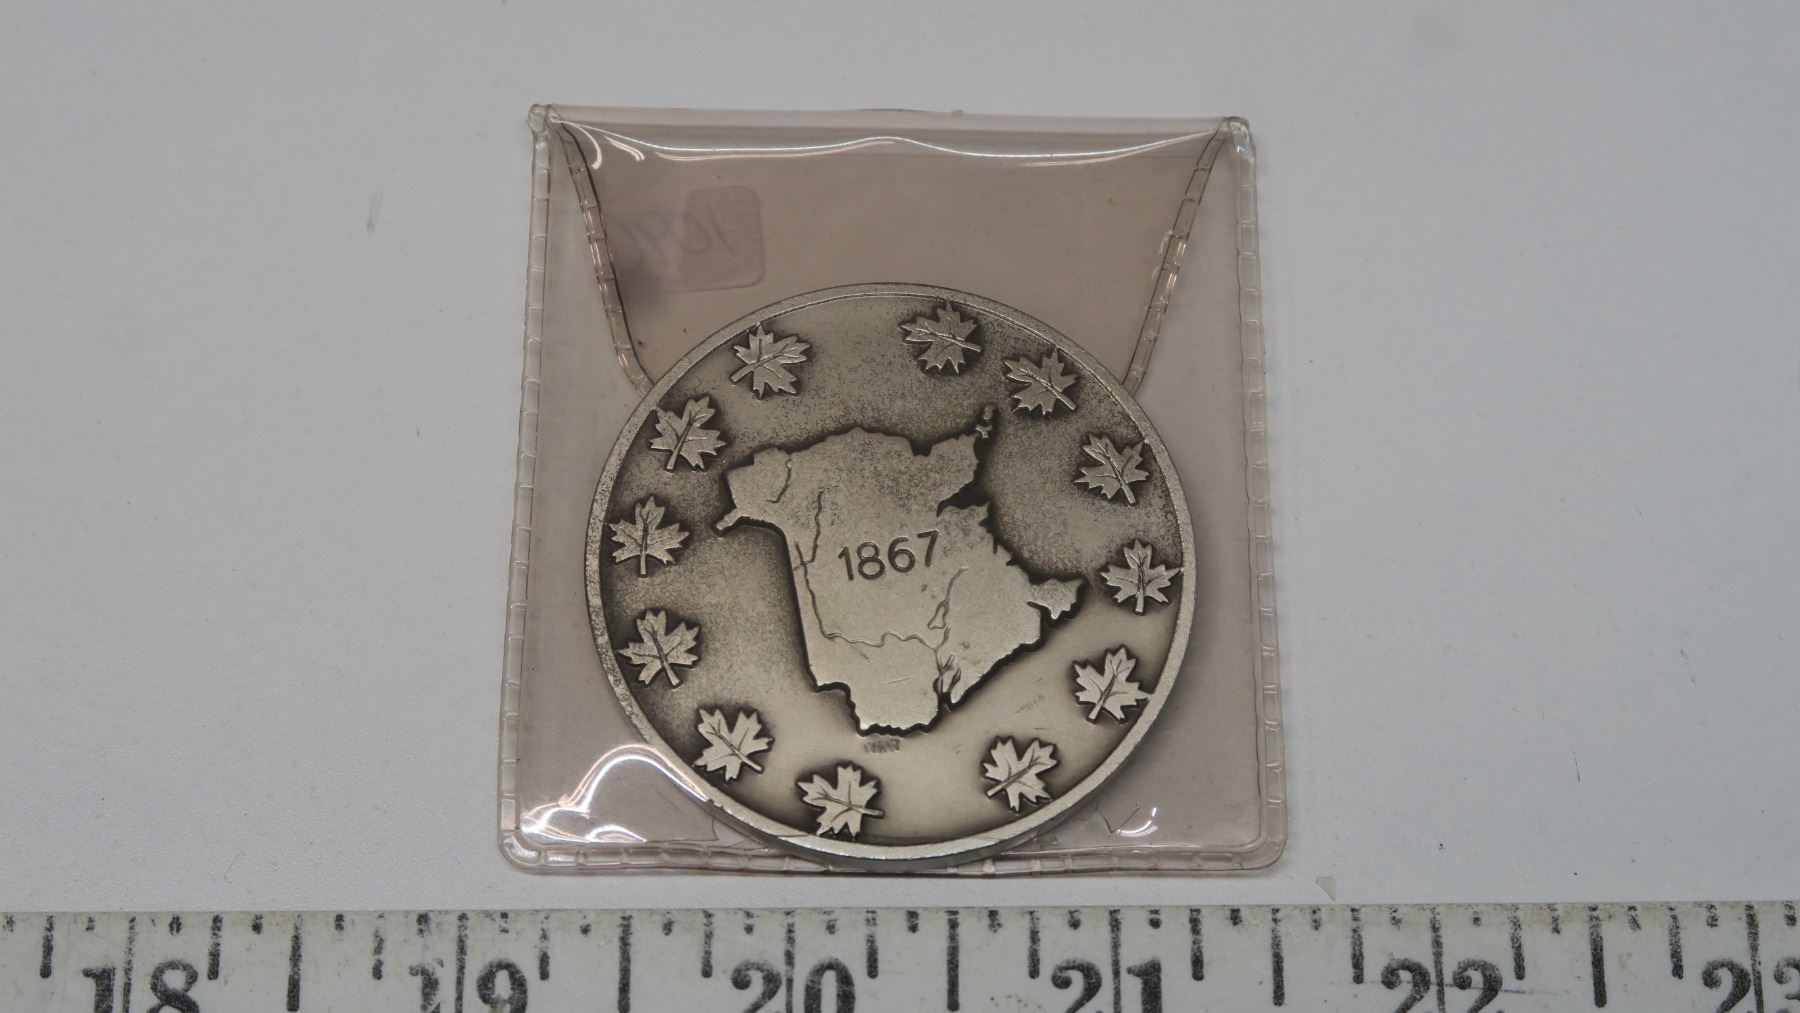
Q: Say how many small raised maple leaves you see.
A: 12